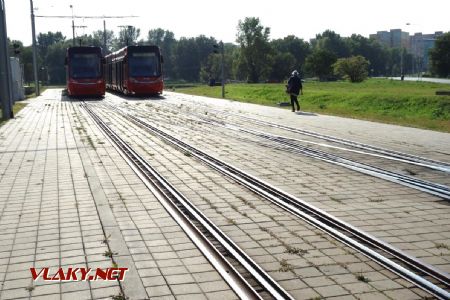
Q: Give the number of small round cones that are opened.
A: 0